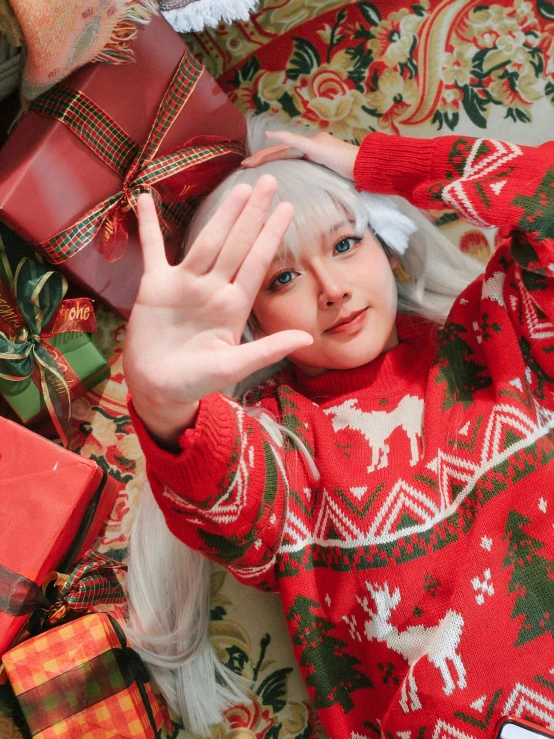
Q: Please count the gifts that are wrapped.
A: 4